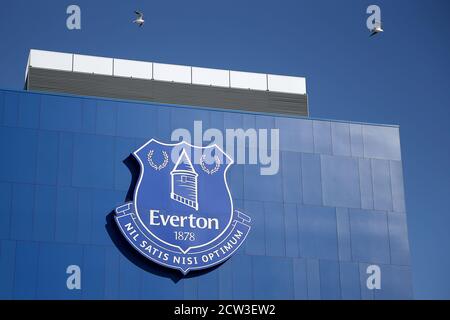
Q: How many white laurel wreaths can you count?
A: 2